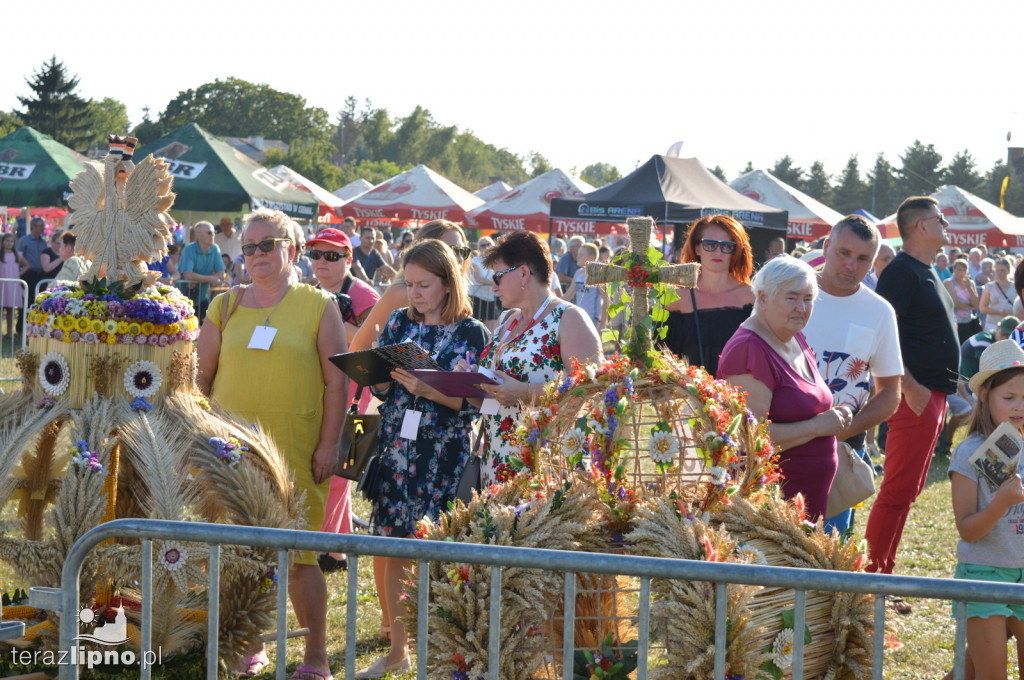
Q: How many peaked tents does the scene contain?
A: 11